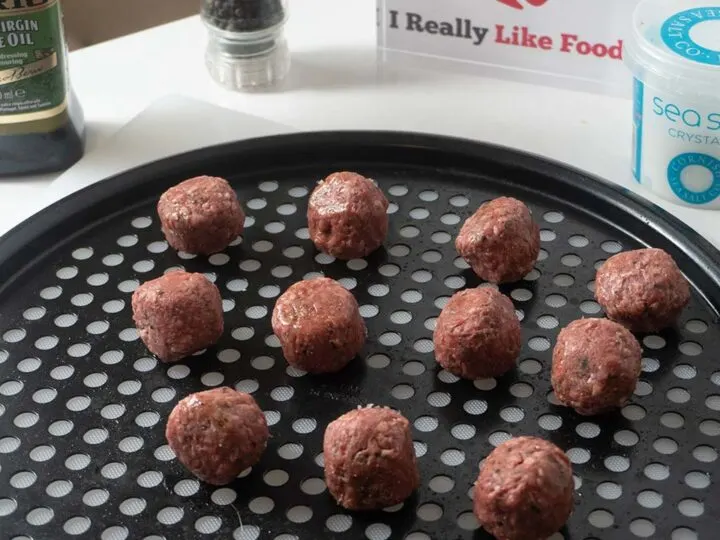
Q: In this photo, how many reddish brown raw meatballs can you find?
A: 11